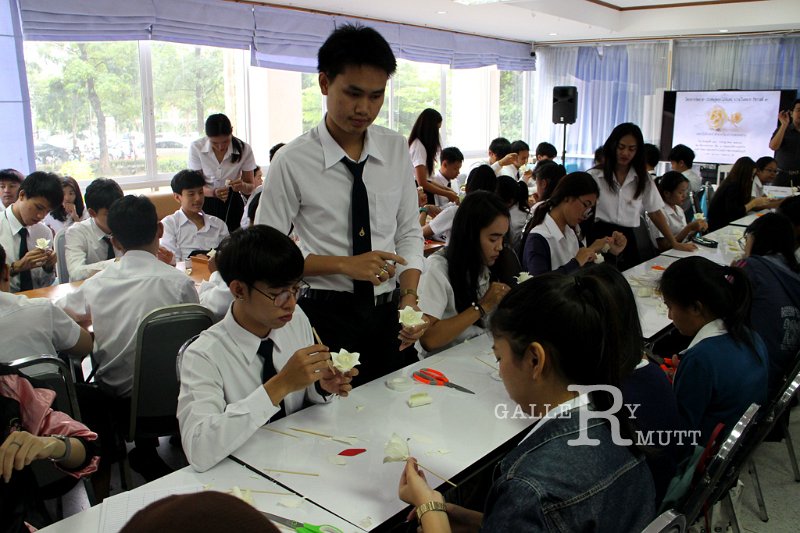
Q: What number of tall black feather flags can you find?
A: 0